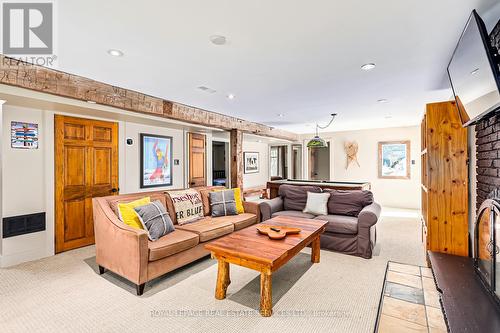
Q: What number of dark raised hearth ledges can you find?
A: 1